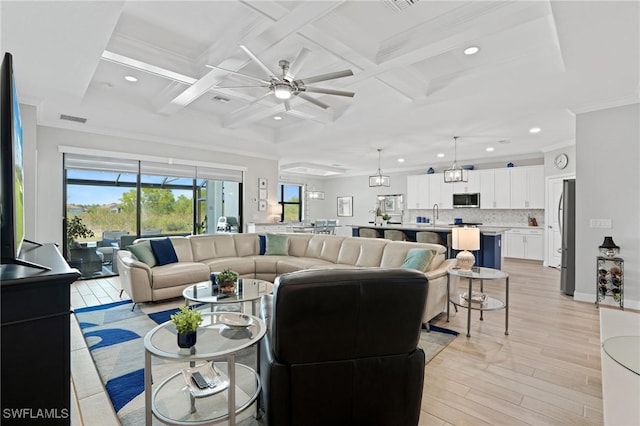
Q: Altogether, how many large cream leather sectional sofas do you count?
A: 1